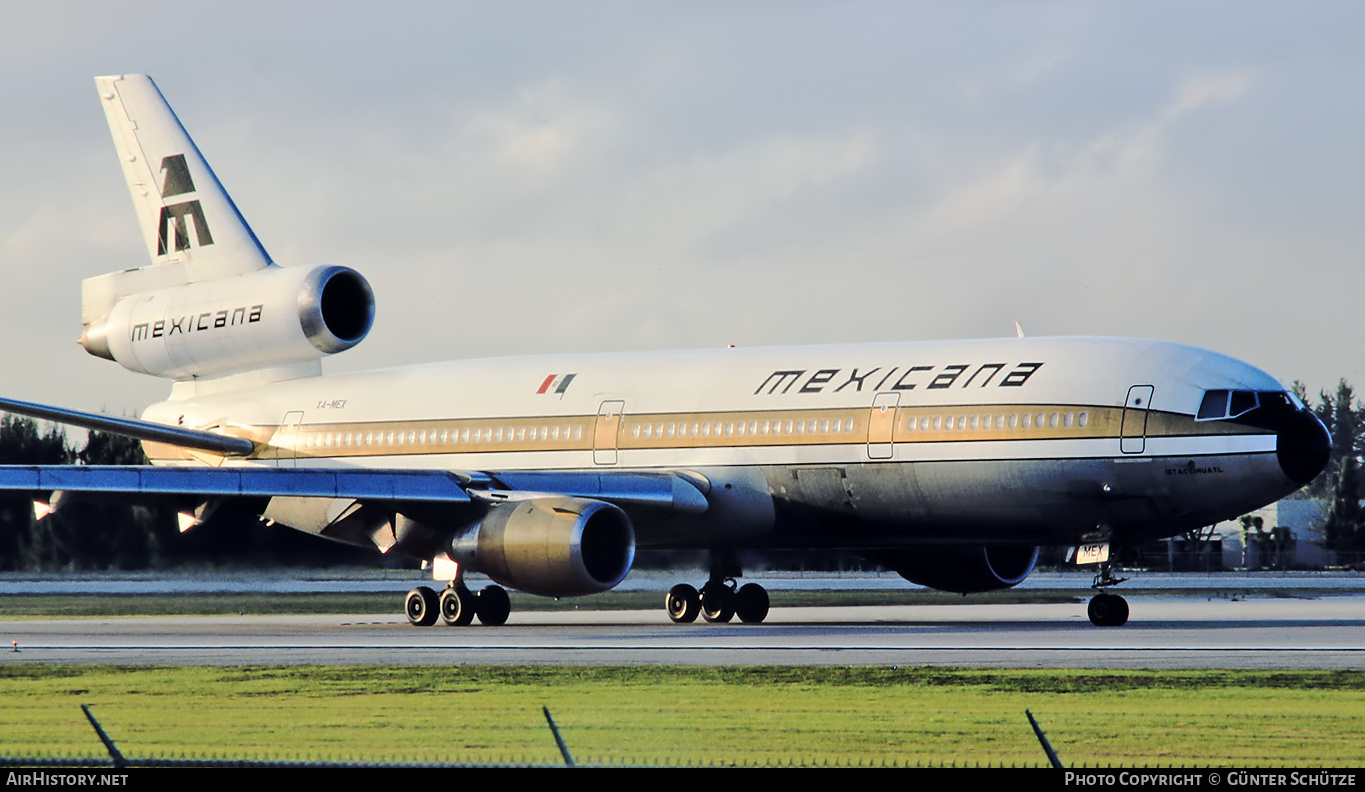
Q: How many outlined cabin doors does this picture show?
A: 4